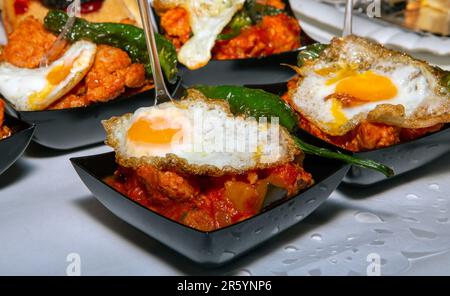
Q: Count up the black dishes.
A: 5